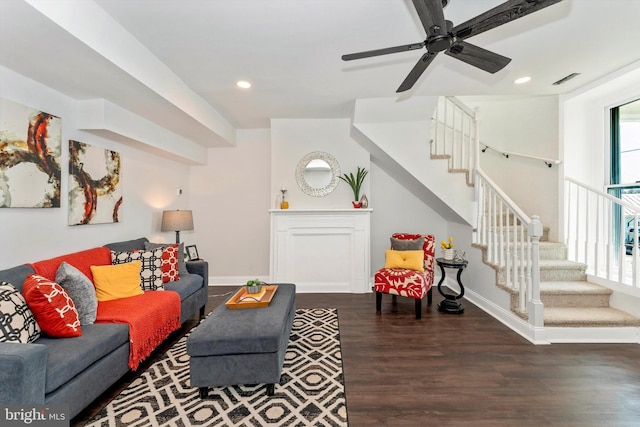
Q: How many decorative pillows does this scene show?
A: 9